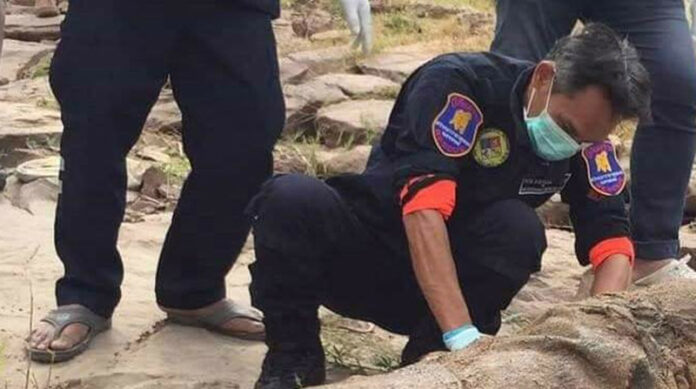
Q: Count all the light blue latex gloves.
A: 1